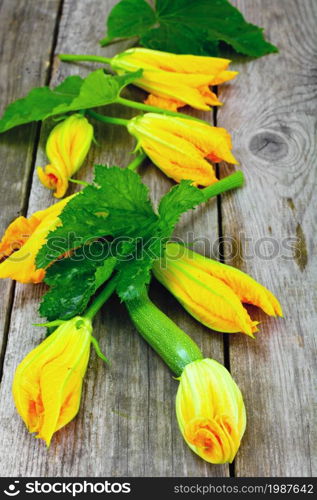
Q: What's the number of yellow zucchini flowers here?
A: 7